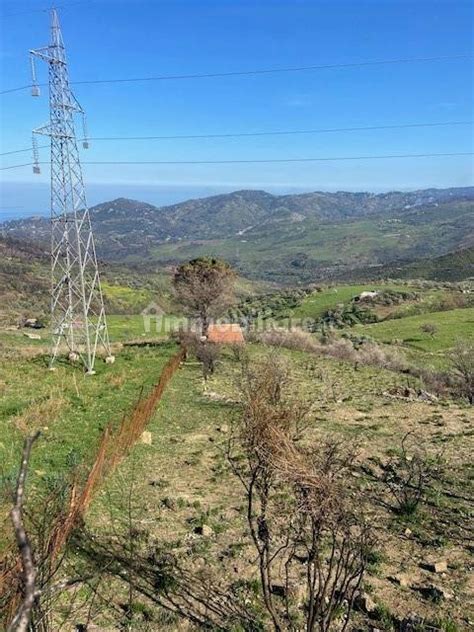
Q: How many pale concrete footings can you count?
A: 4